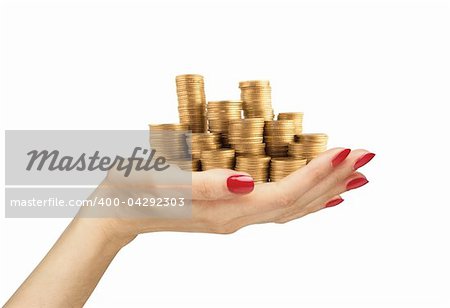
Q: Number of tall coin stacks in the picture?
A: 2